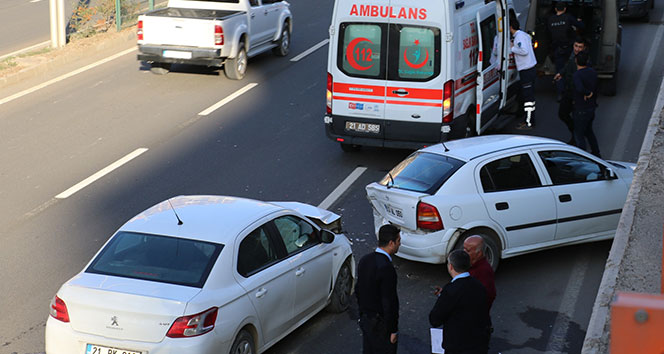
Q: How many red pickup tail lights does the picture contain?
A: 2